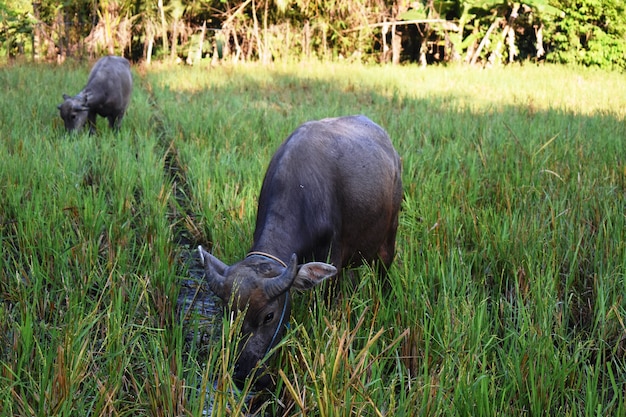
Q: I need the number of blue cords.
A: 1